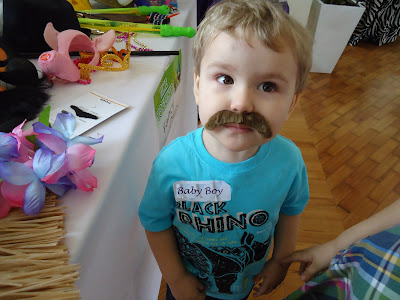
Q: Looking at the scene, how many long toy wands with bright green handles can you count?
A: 2